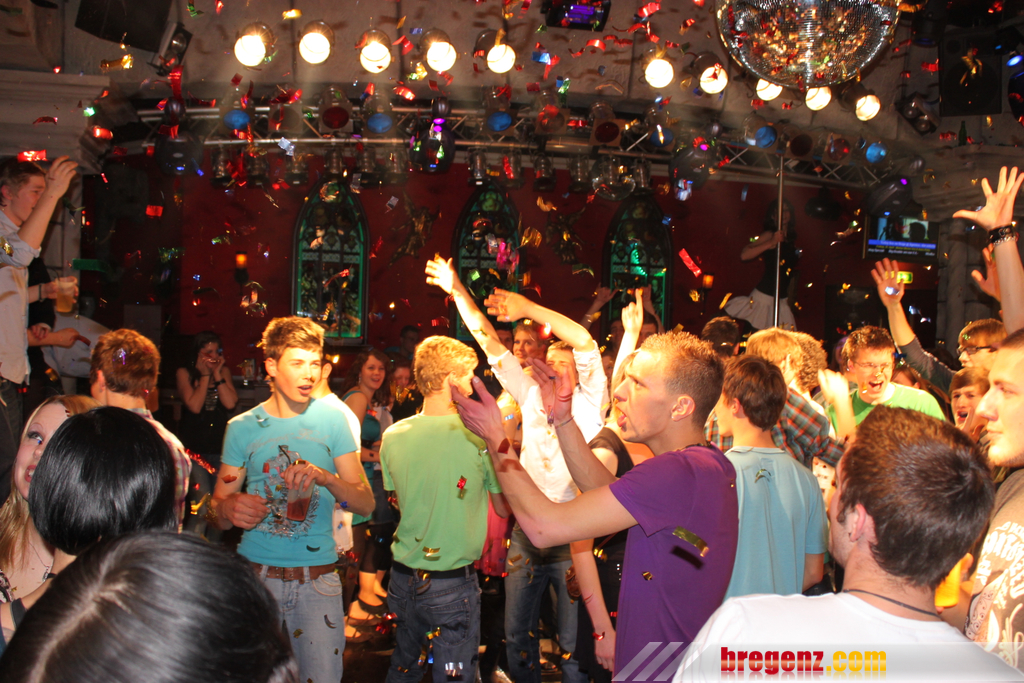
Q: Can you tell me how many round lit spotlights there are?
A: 10